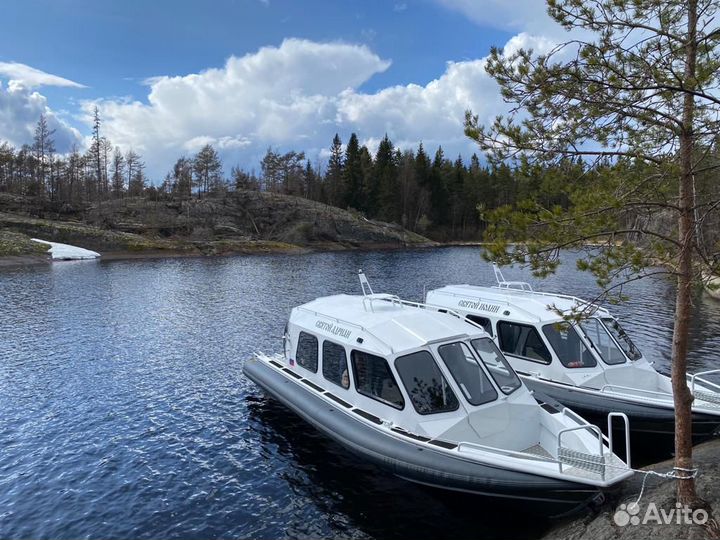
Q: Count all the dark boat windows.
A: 11